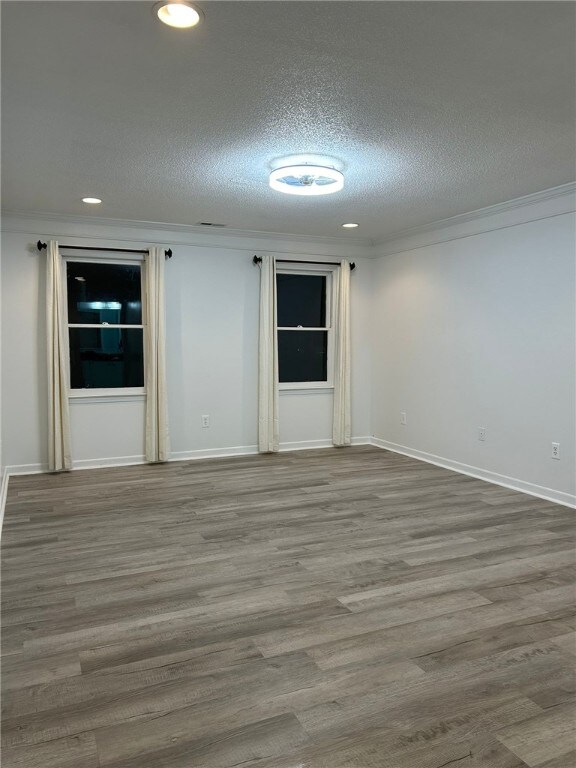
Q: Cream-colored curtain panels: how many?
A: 4